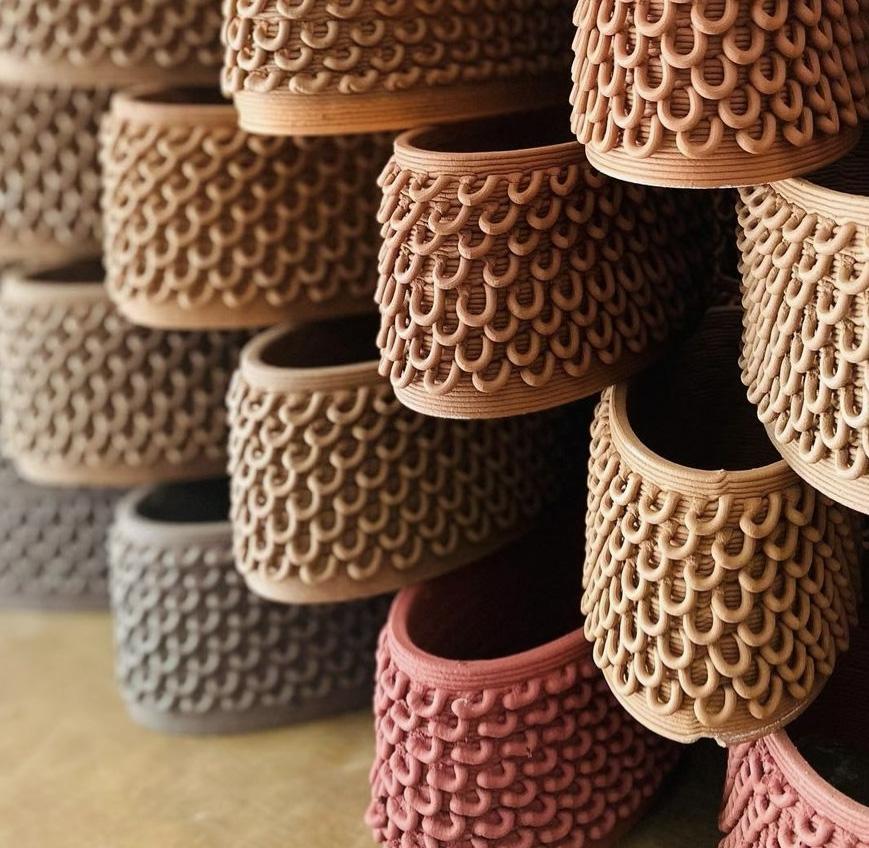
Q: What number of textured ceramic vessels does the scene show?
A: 14